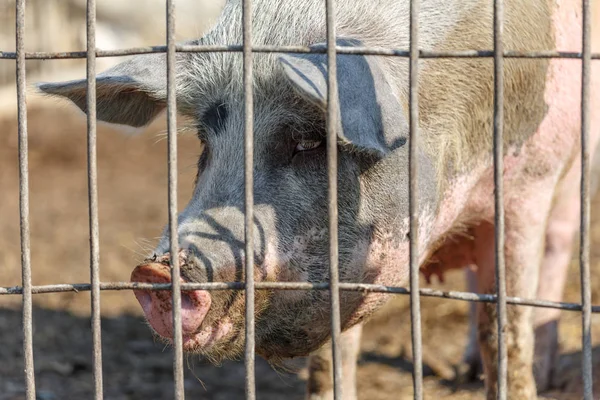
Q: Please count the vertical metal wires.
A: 8